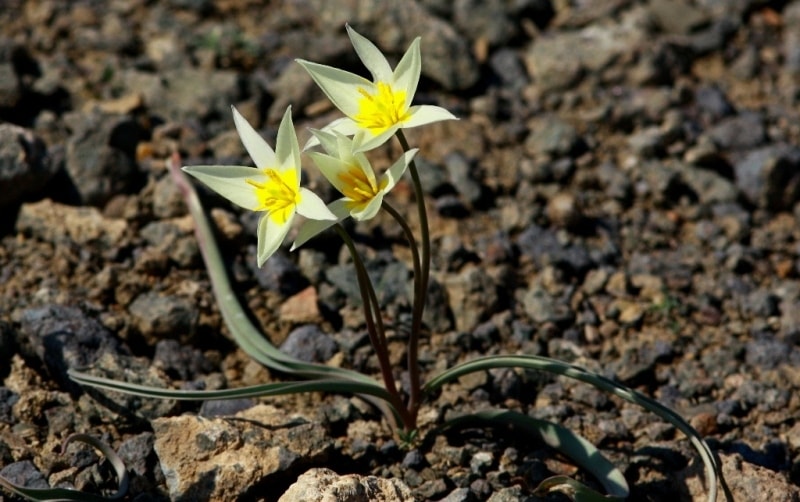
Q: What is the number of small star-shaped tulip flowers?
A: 3